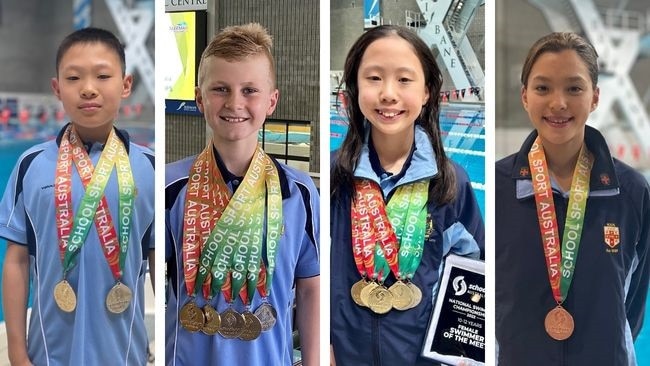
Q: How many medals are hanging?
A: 13